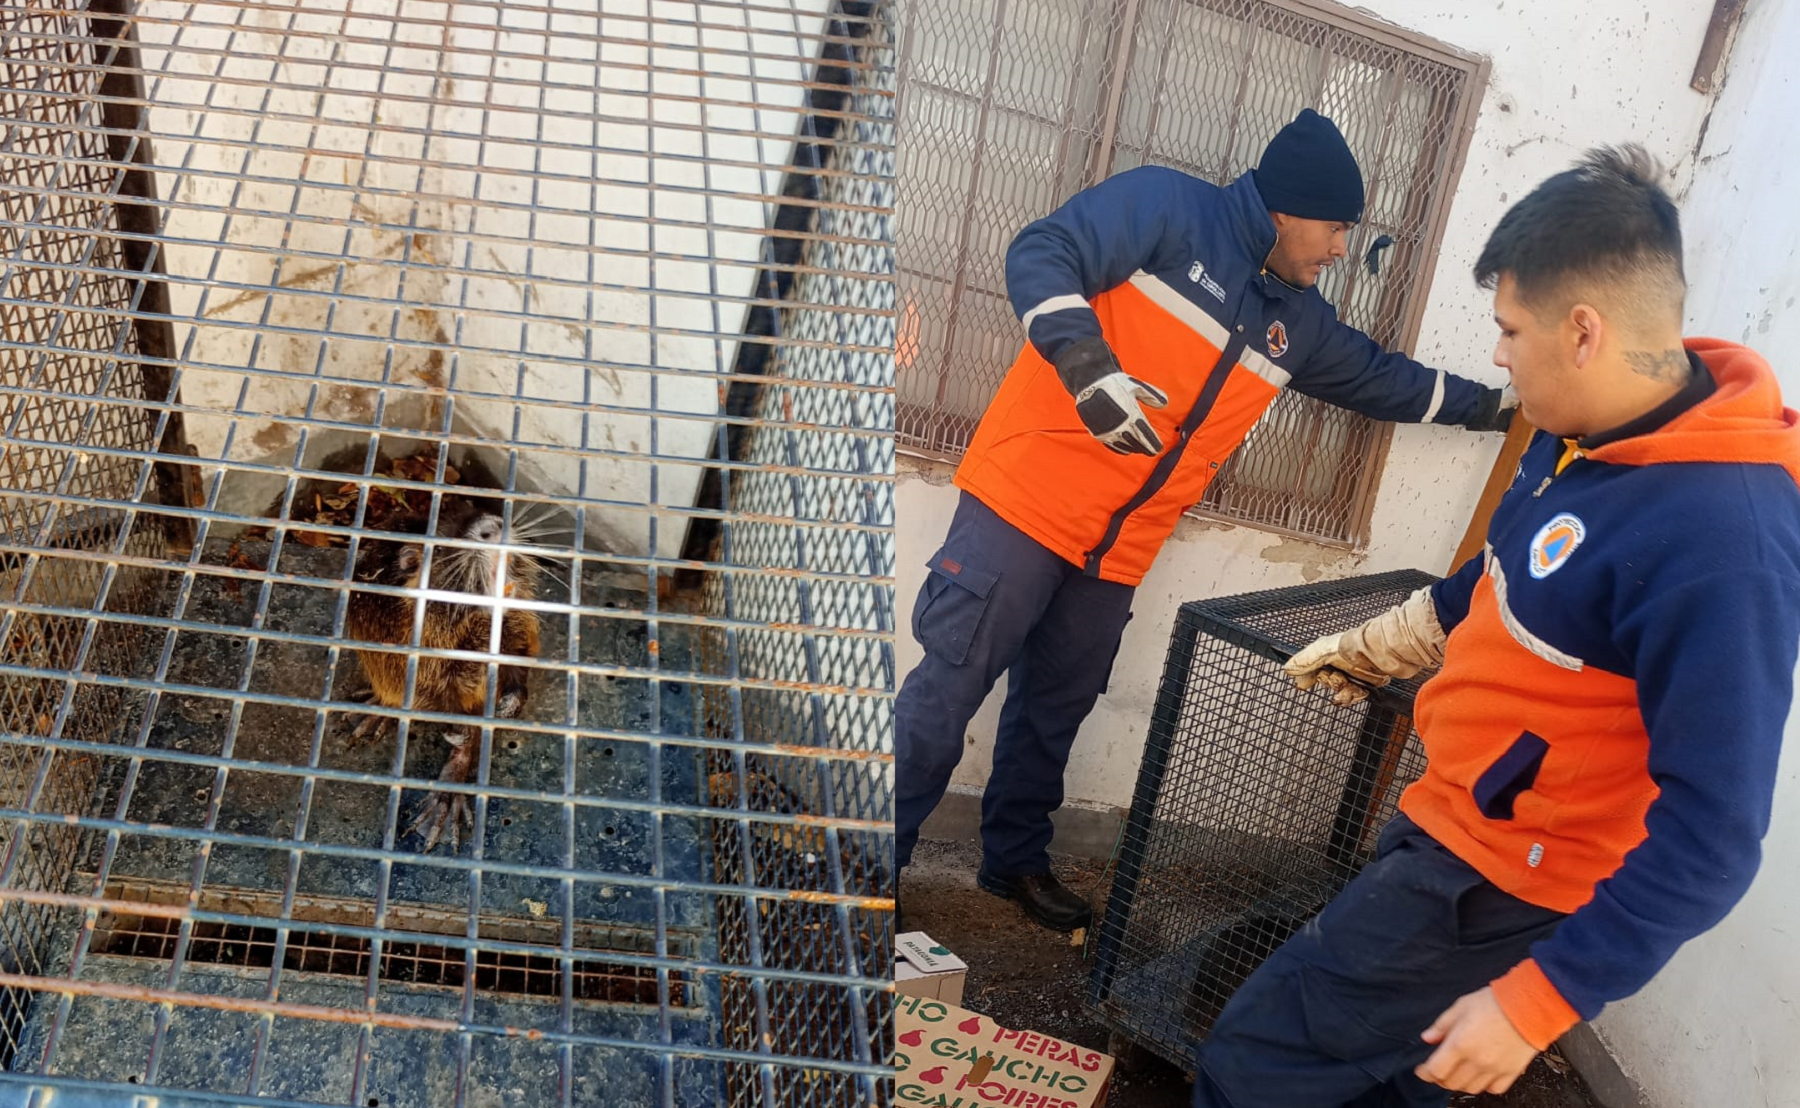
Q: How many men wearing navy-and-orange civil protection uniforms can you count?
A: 2